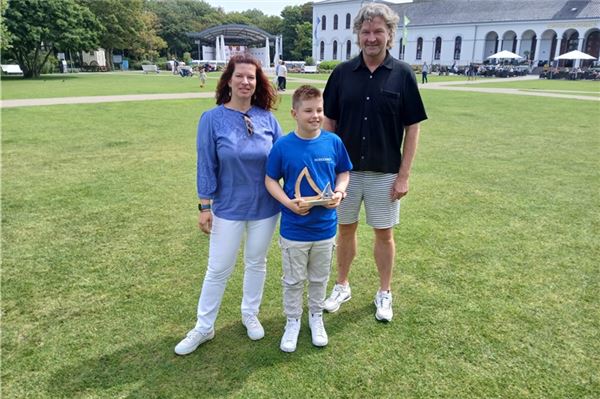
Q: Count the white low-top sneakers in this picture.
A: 4